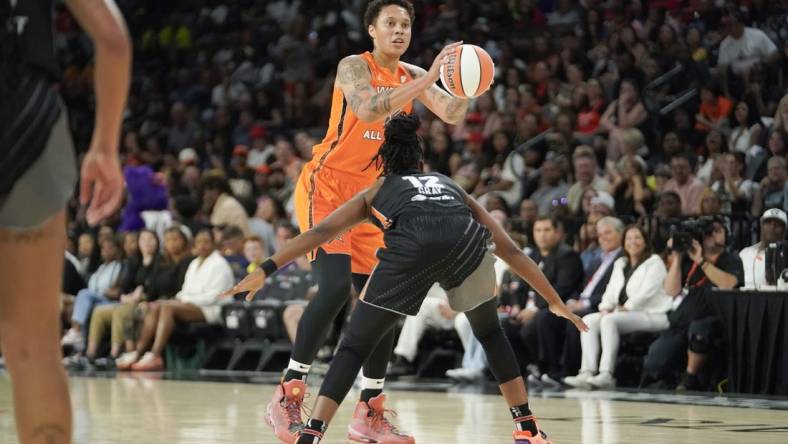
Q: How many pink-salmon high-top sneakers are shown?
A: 2